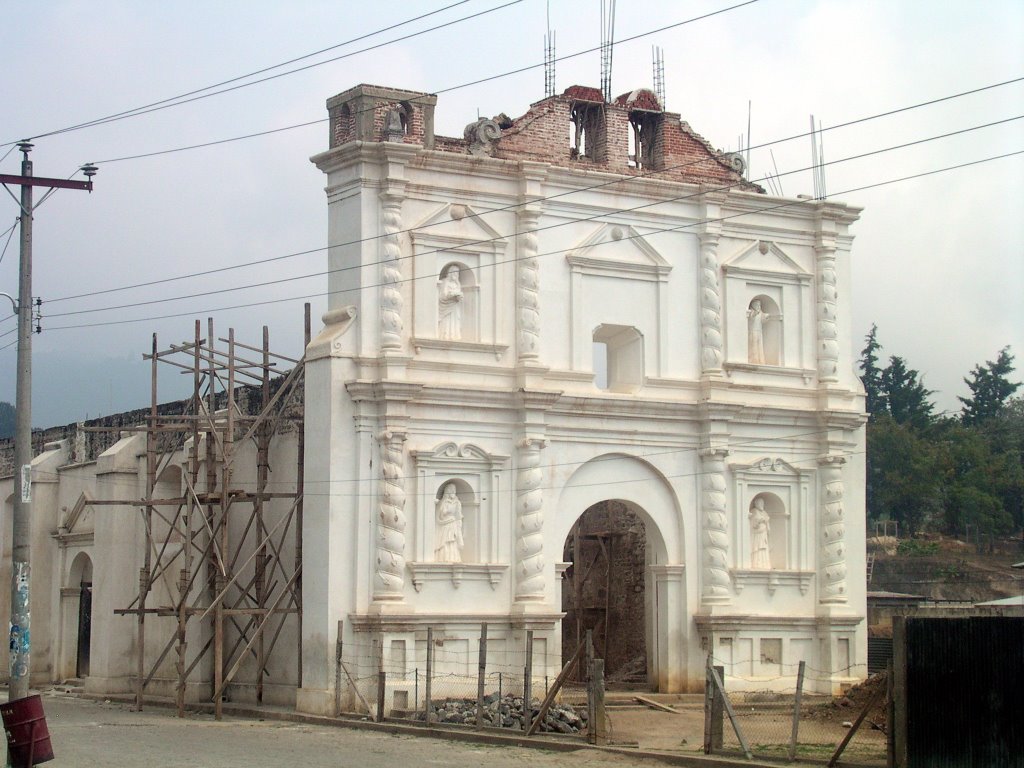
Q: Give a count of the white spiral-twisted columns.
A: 8